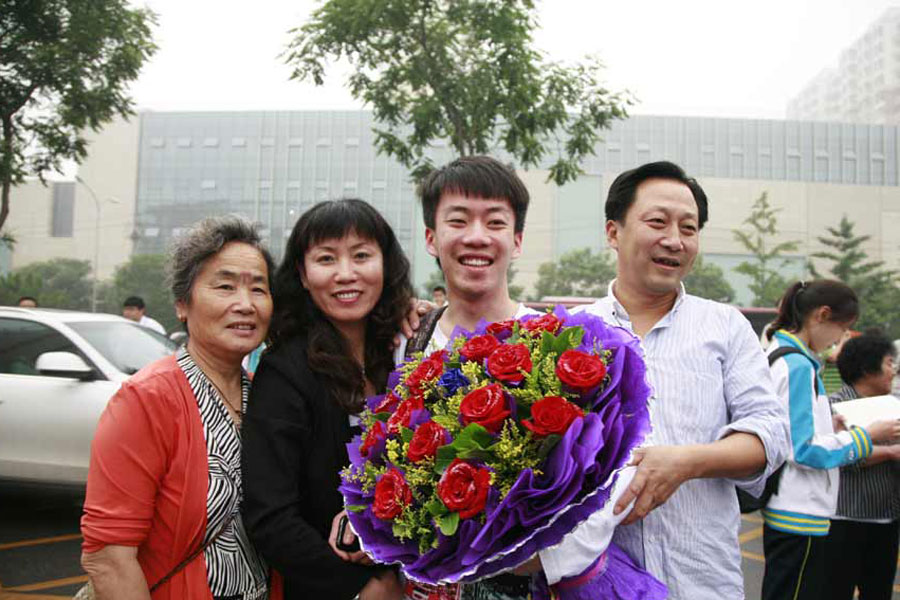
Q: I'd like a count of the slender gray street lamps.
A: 1